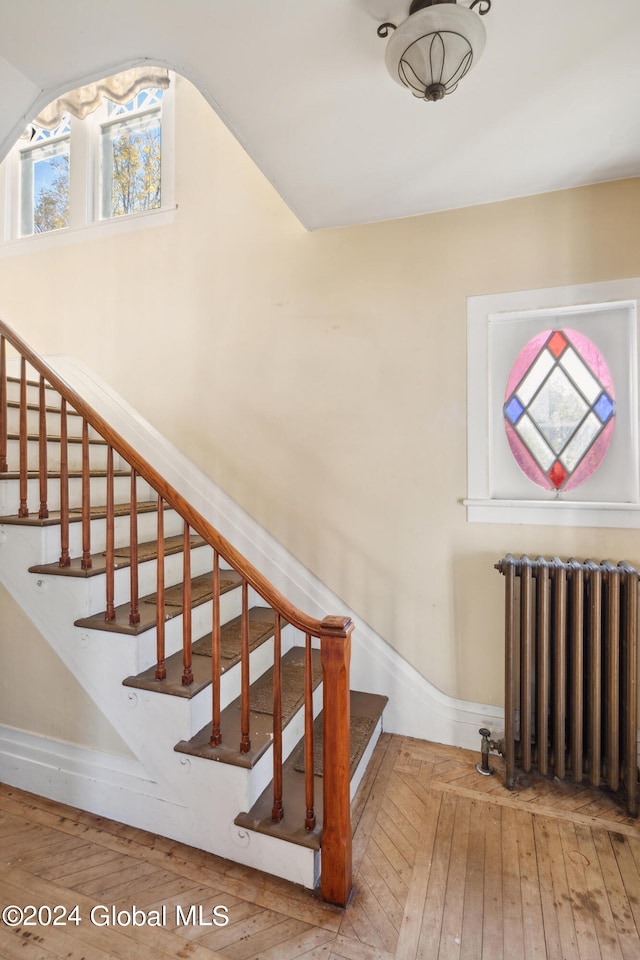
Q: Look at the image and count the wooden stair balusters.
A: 13